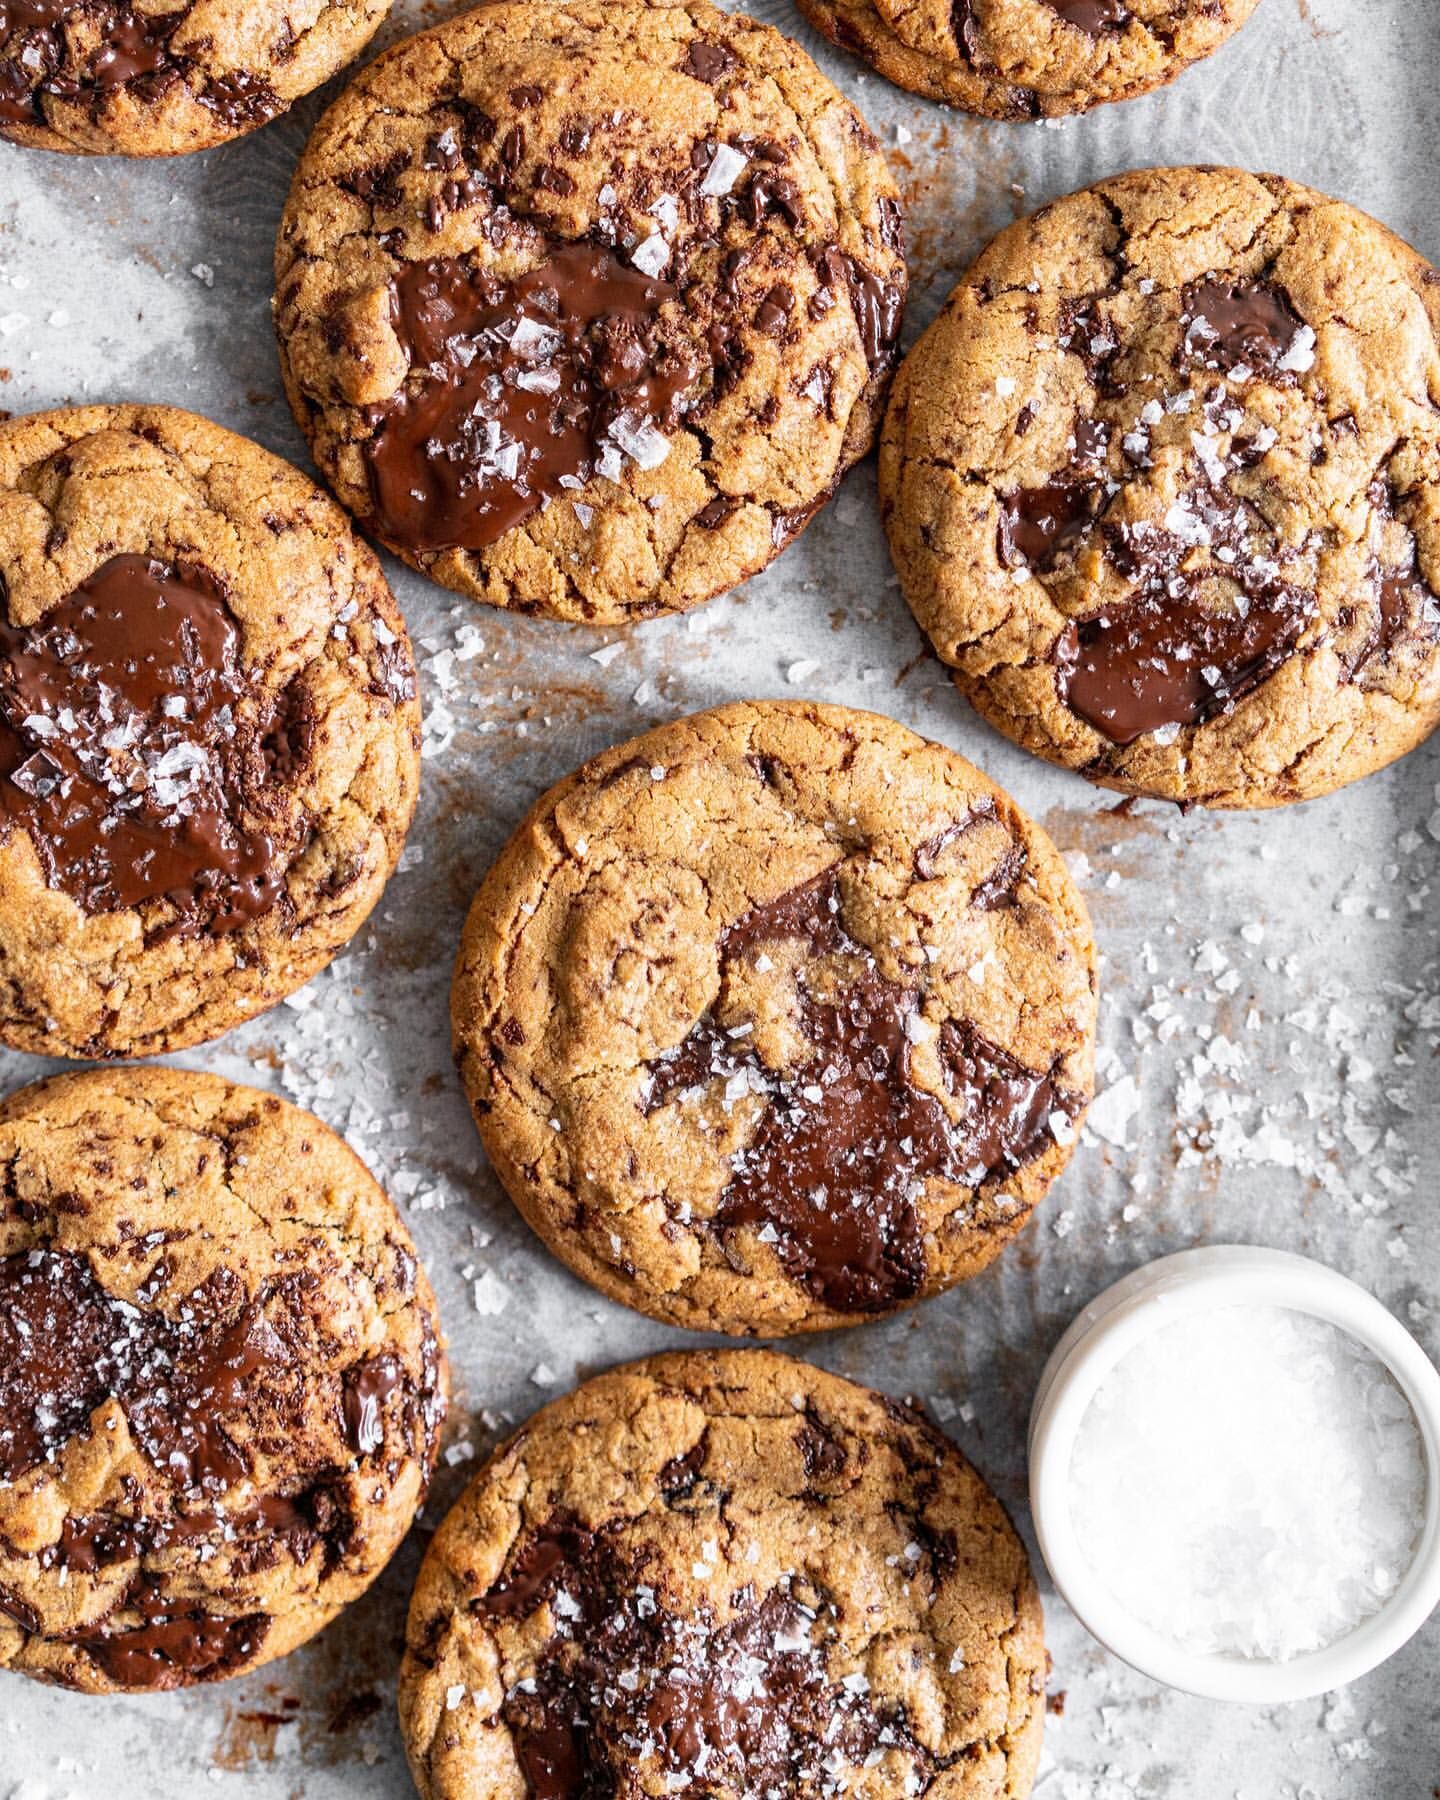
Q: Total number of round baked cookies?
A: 8